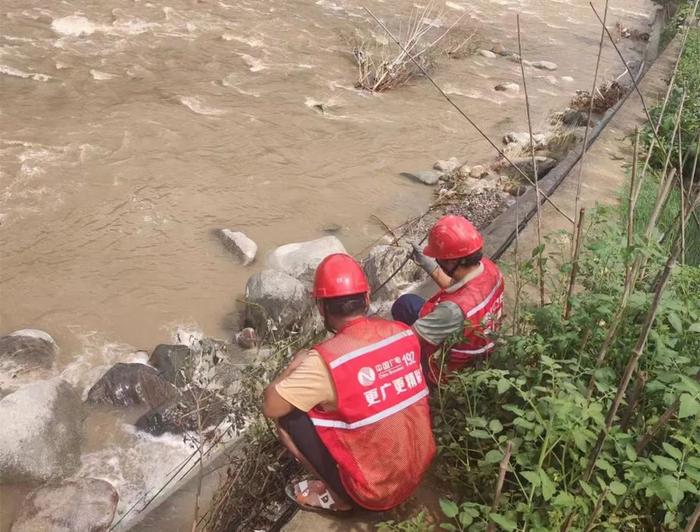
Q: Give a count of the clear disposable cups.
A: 0